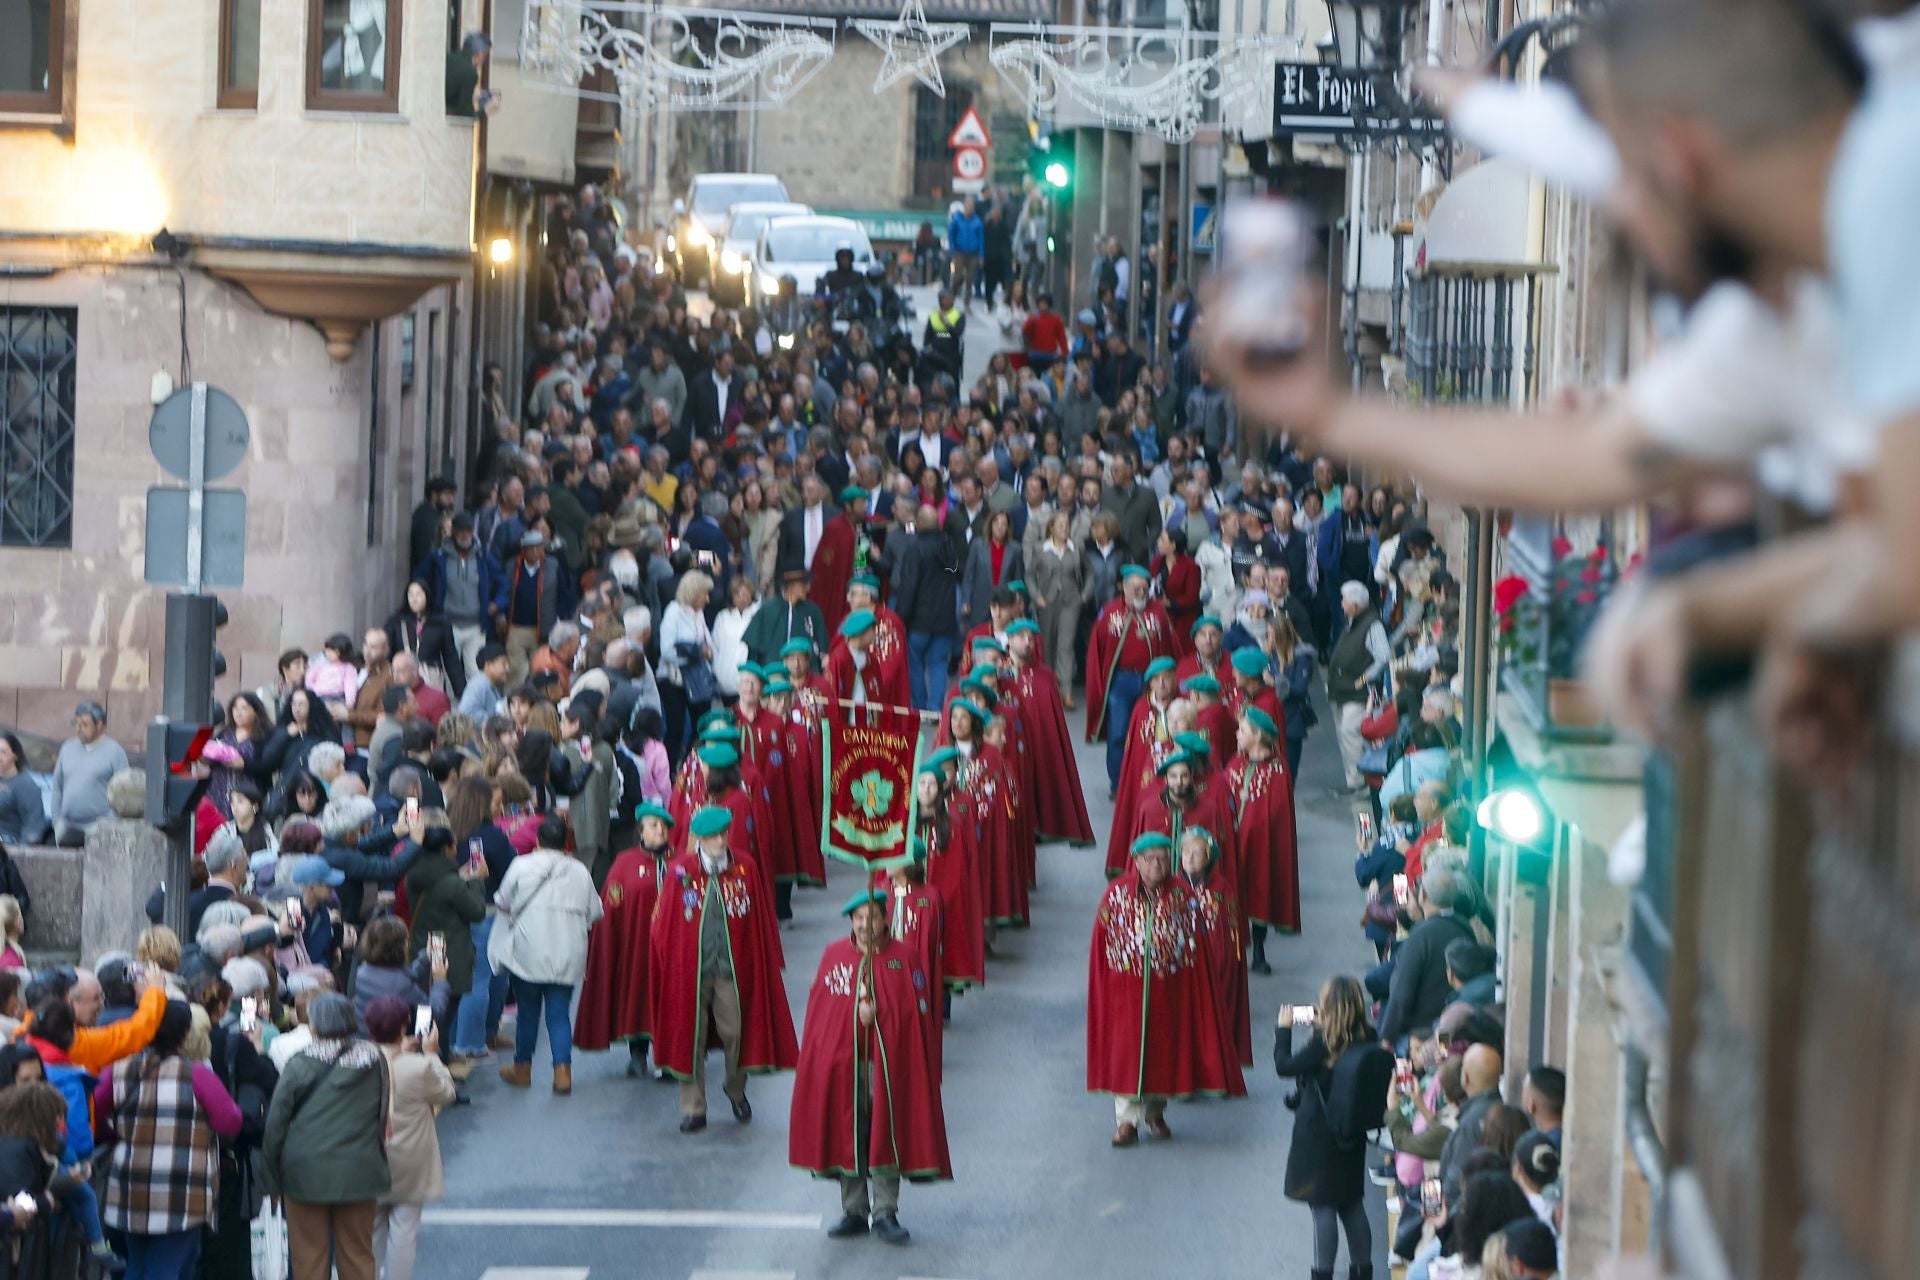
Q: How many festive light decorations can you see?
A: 3